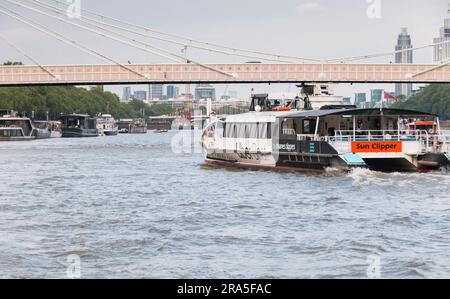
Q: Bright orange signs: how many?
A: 1